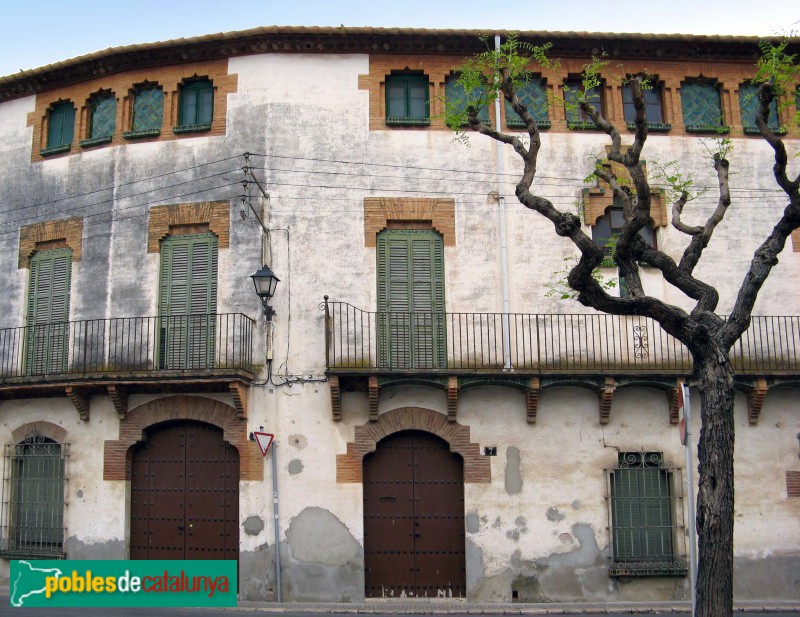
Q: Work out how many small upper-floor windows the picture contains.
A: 11